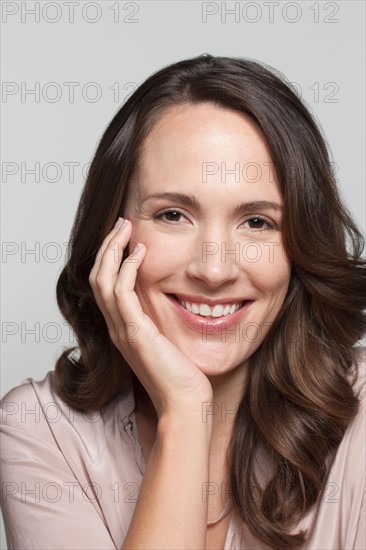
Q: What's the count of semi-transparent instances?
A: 14